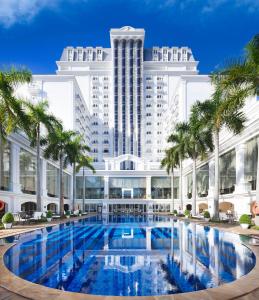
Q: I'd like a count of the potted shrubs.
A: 8